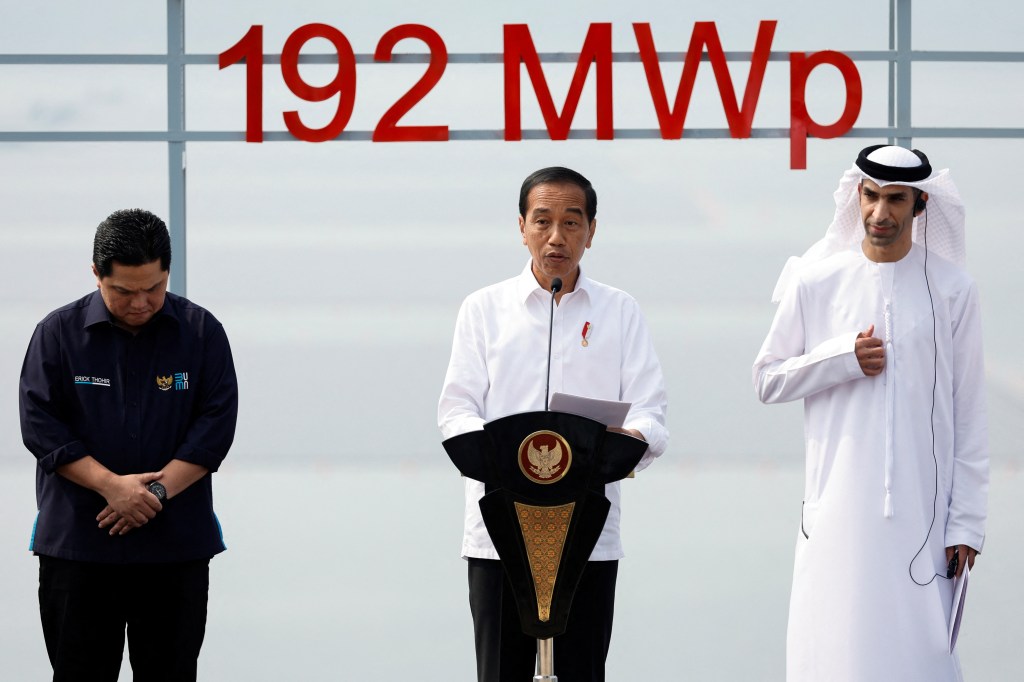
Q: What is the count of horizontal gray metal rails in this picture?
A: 2